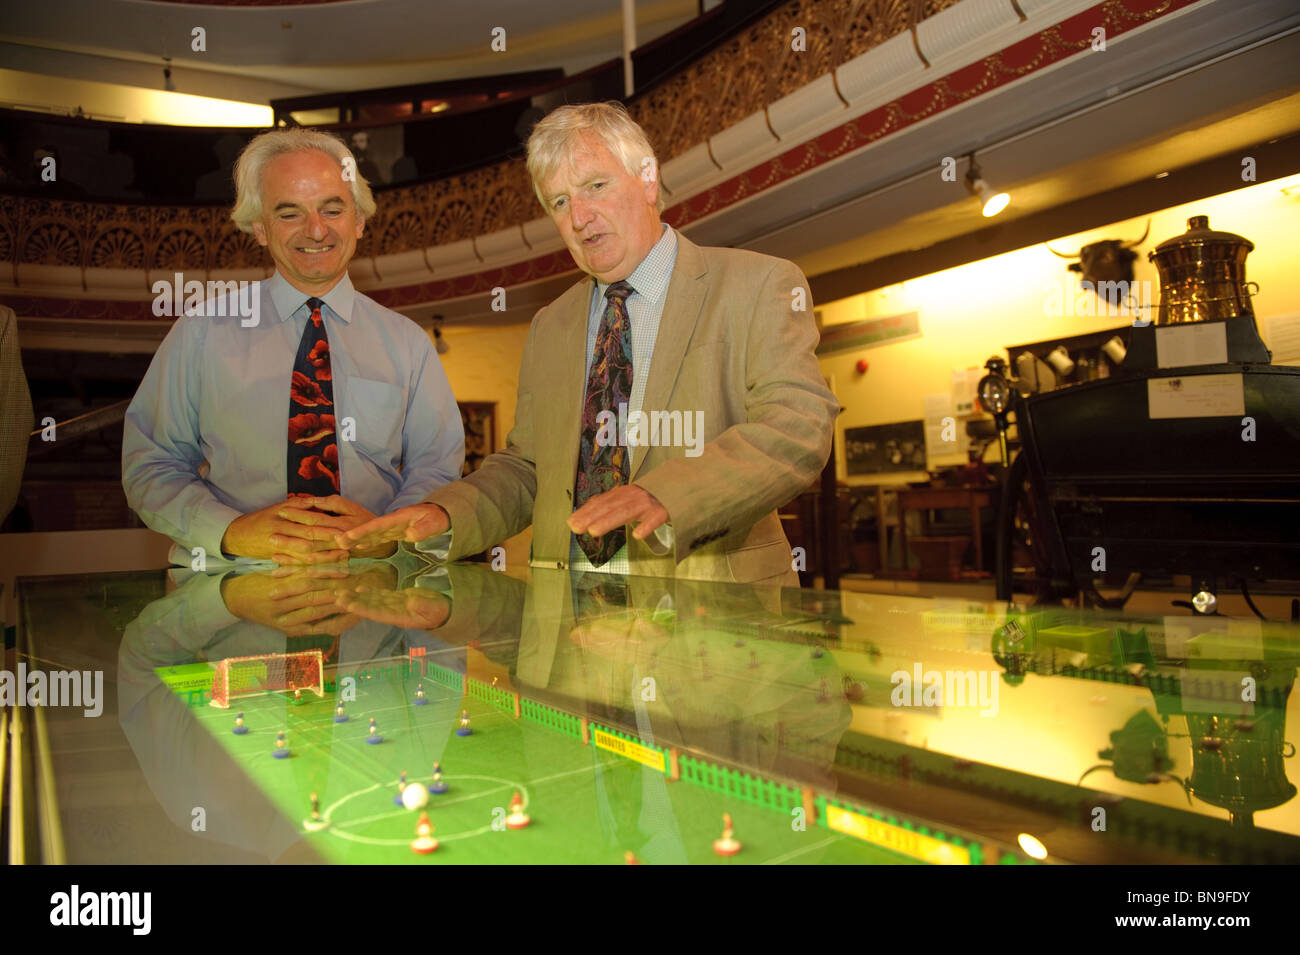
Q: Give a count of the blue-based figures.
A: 8